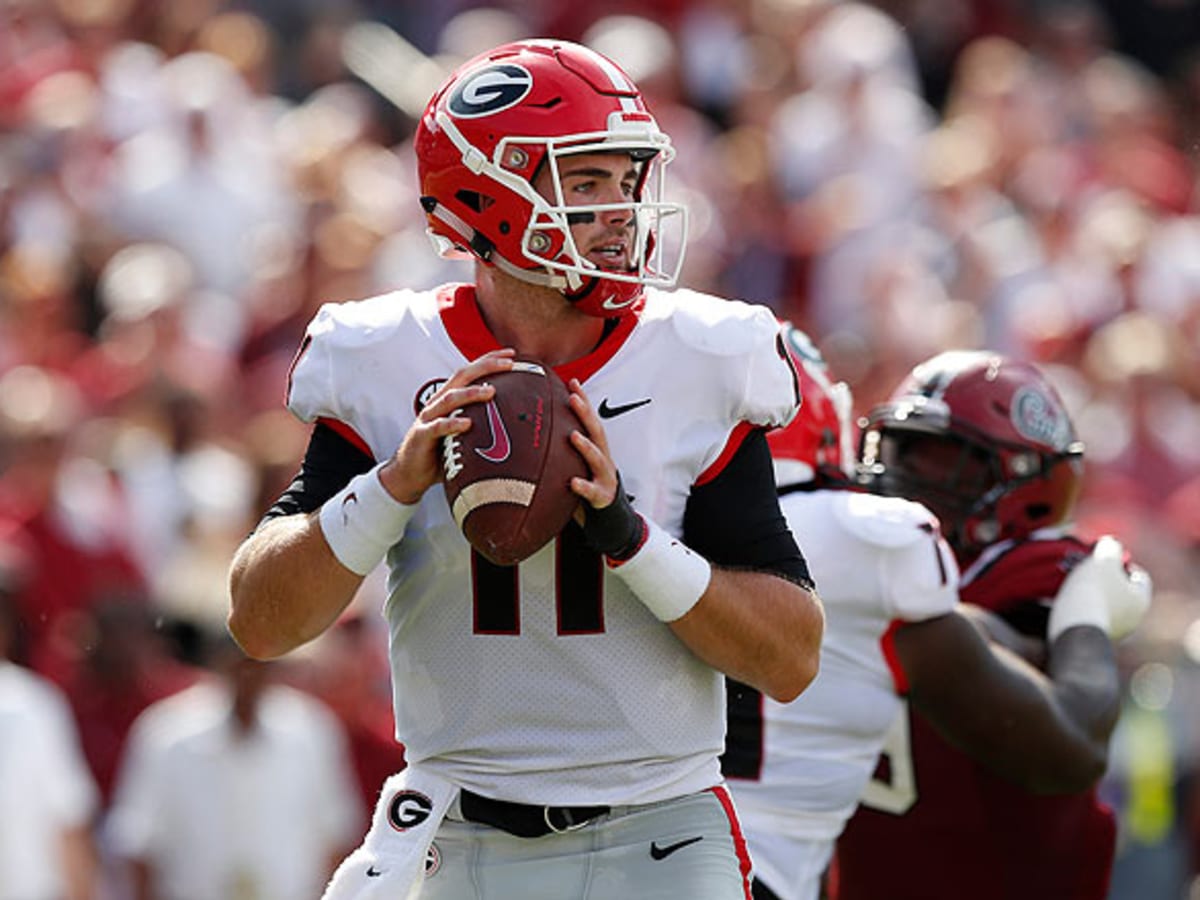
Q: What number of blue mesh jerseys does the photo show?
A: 0